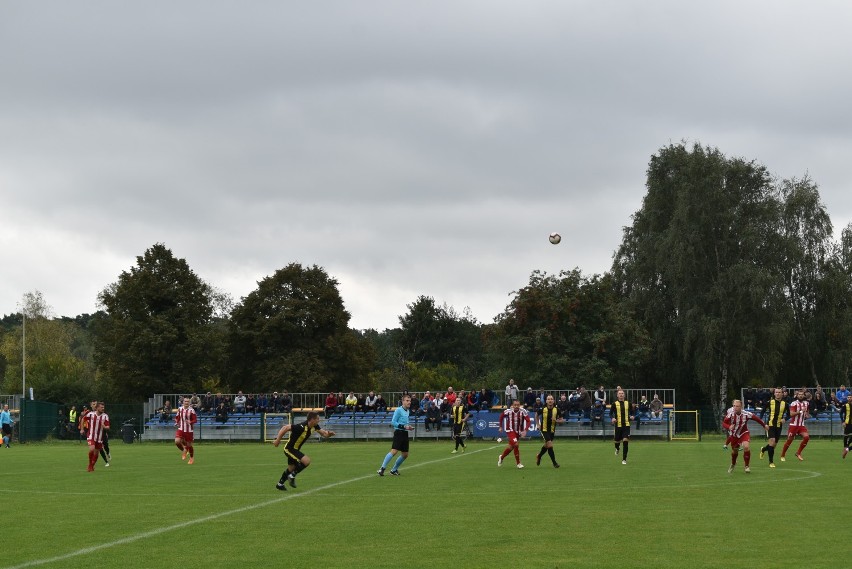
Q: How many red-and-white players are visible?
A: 5